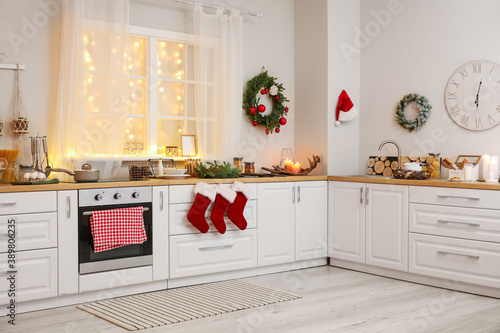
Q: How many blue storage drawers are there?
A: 0